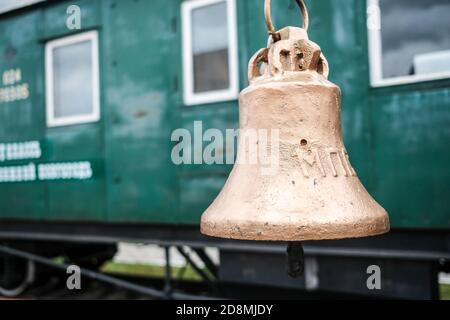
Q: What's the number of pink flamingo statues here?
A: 0